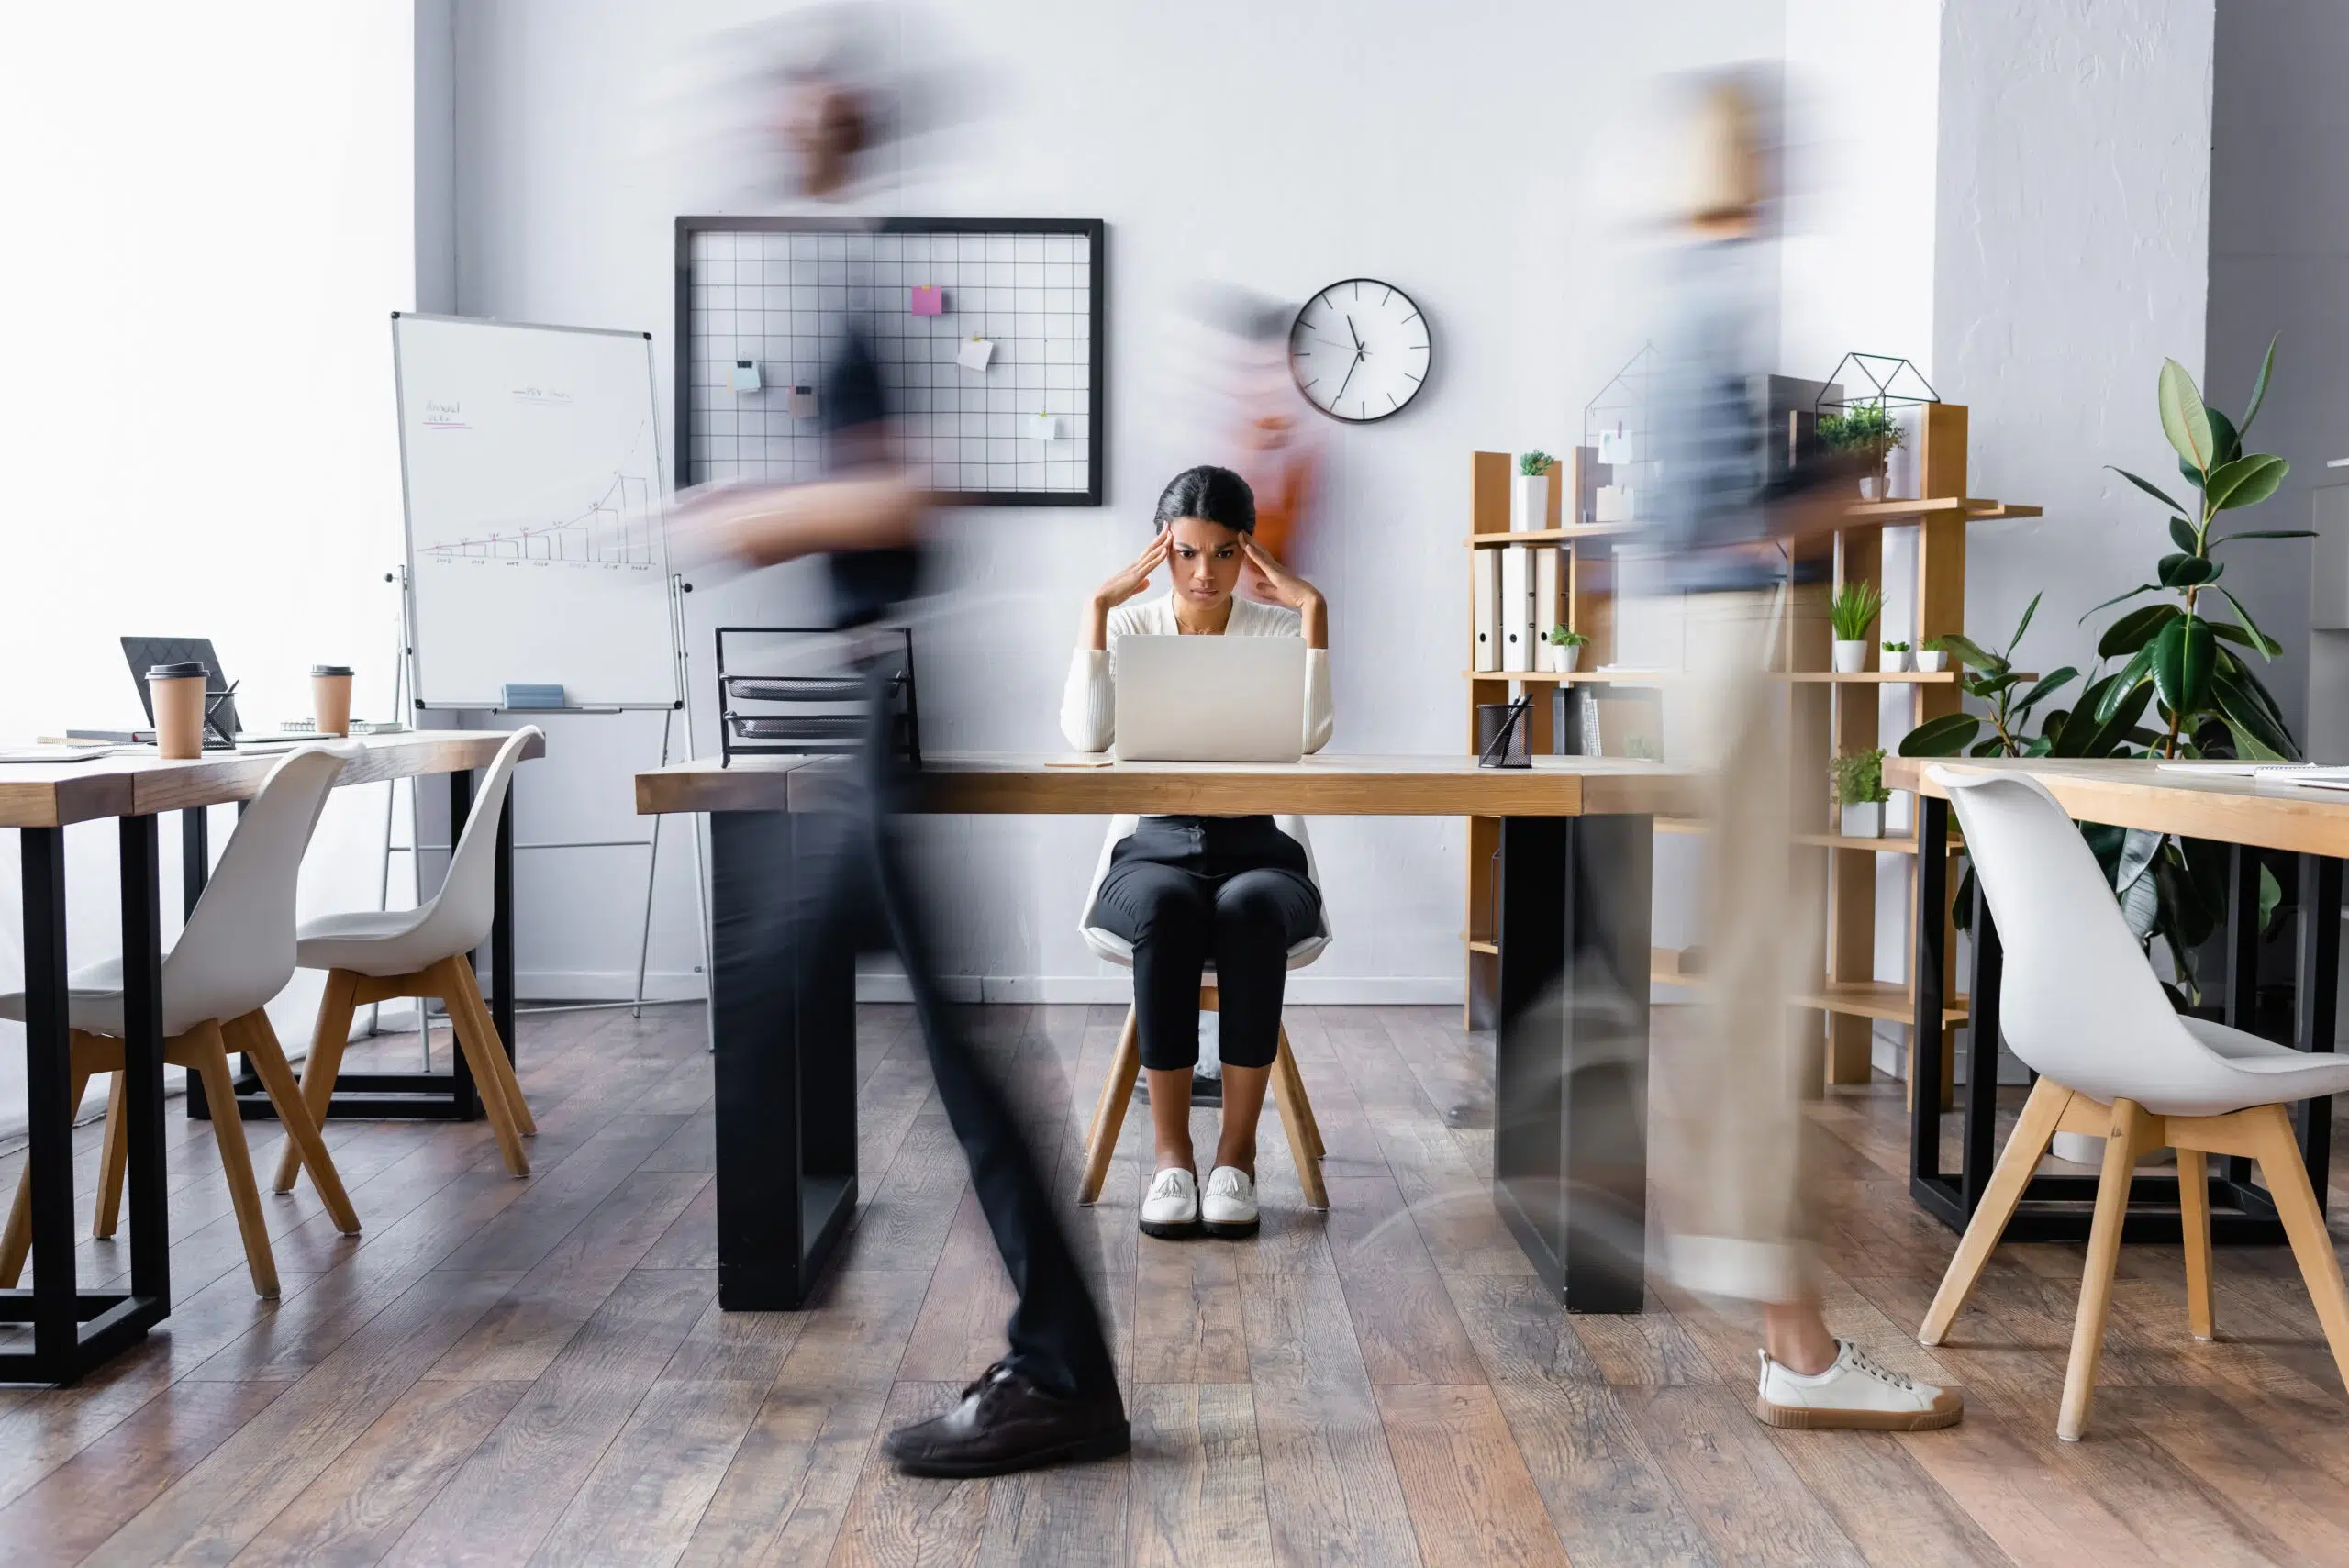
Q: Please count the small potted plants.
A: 7